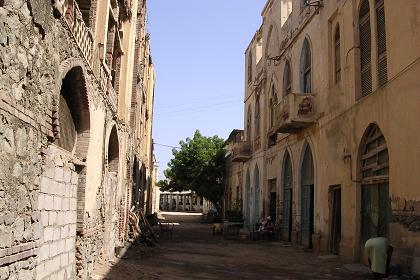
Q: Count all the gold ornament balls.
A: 0